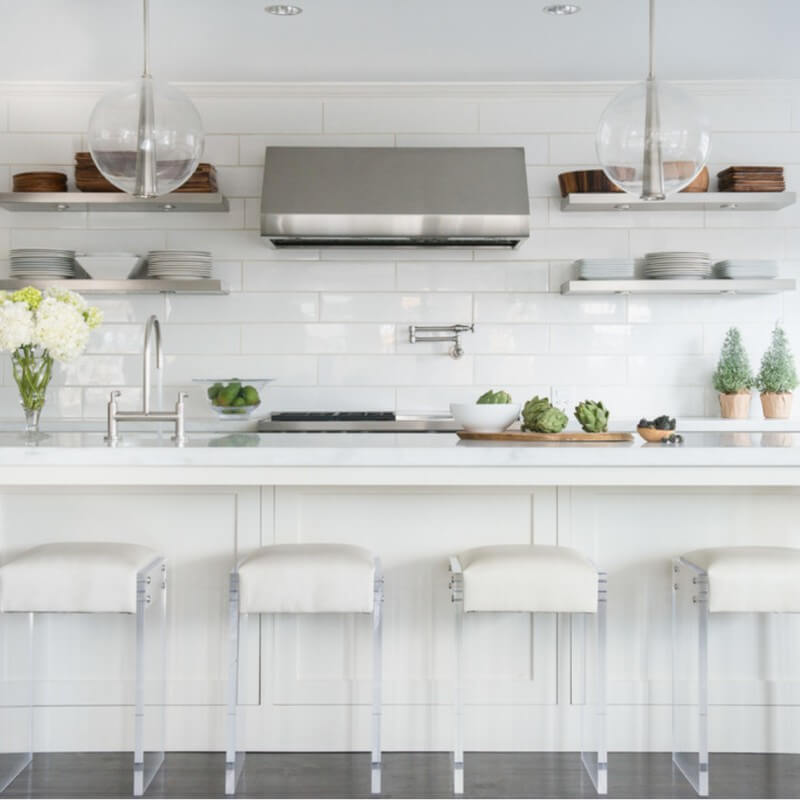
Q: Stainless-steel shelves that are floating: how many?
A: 4